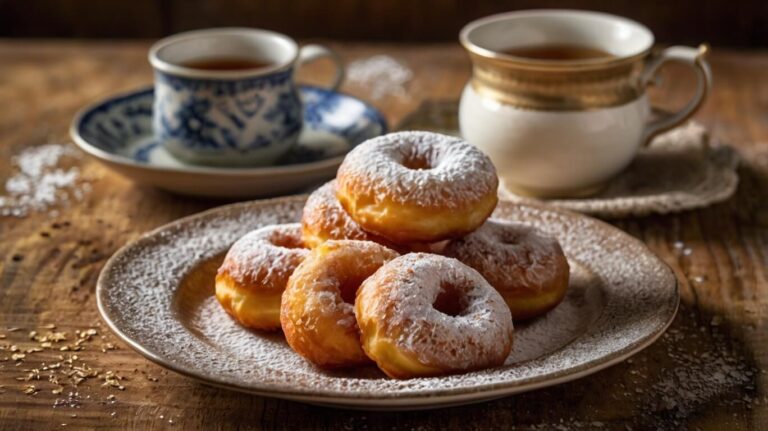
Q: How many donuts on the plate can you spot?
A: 6